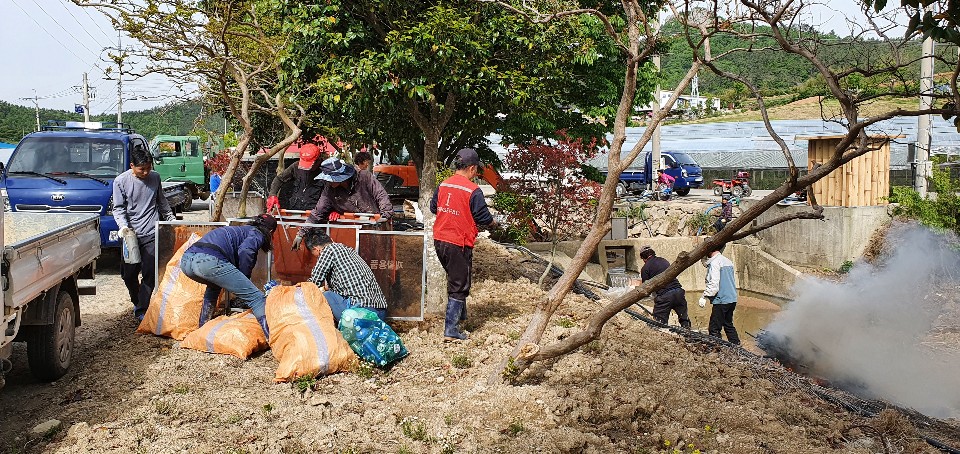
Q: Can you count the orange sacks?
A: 3